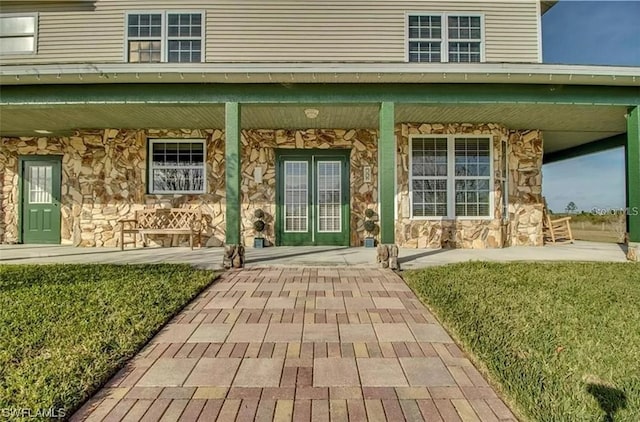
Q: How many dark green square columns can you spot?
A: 3